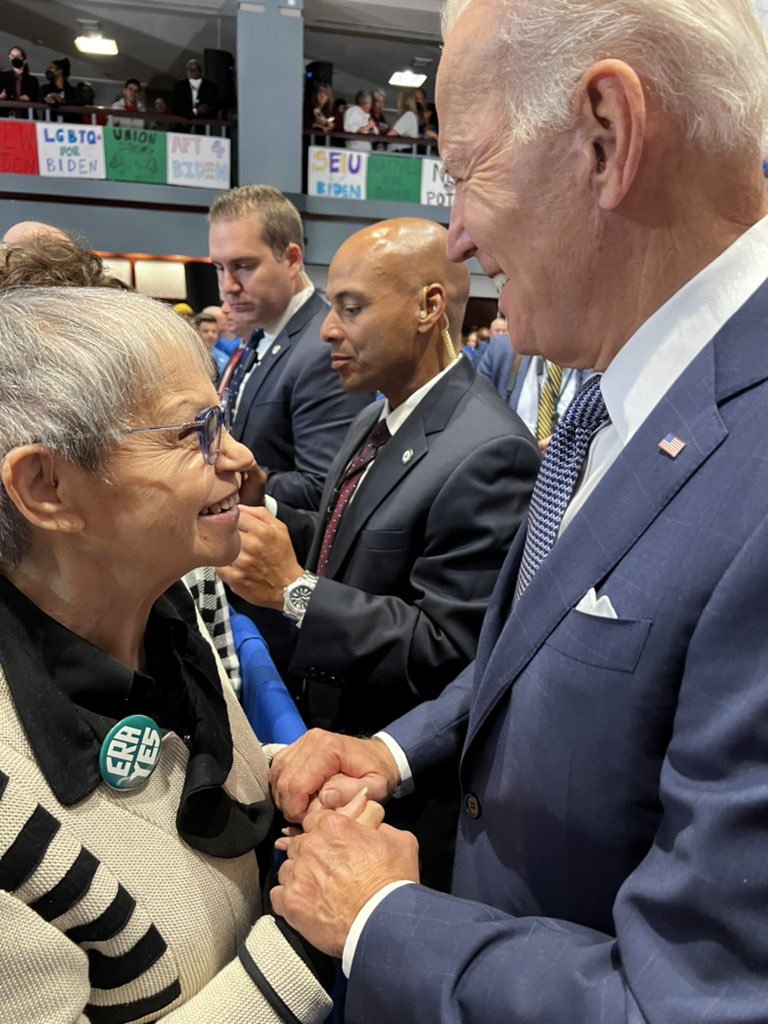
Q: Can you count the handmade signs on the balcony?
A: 7